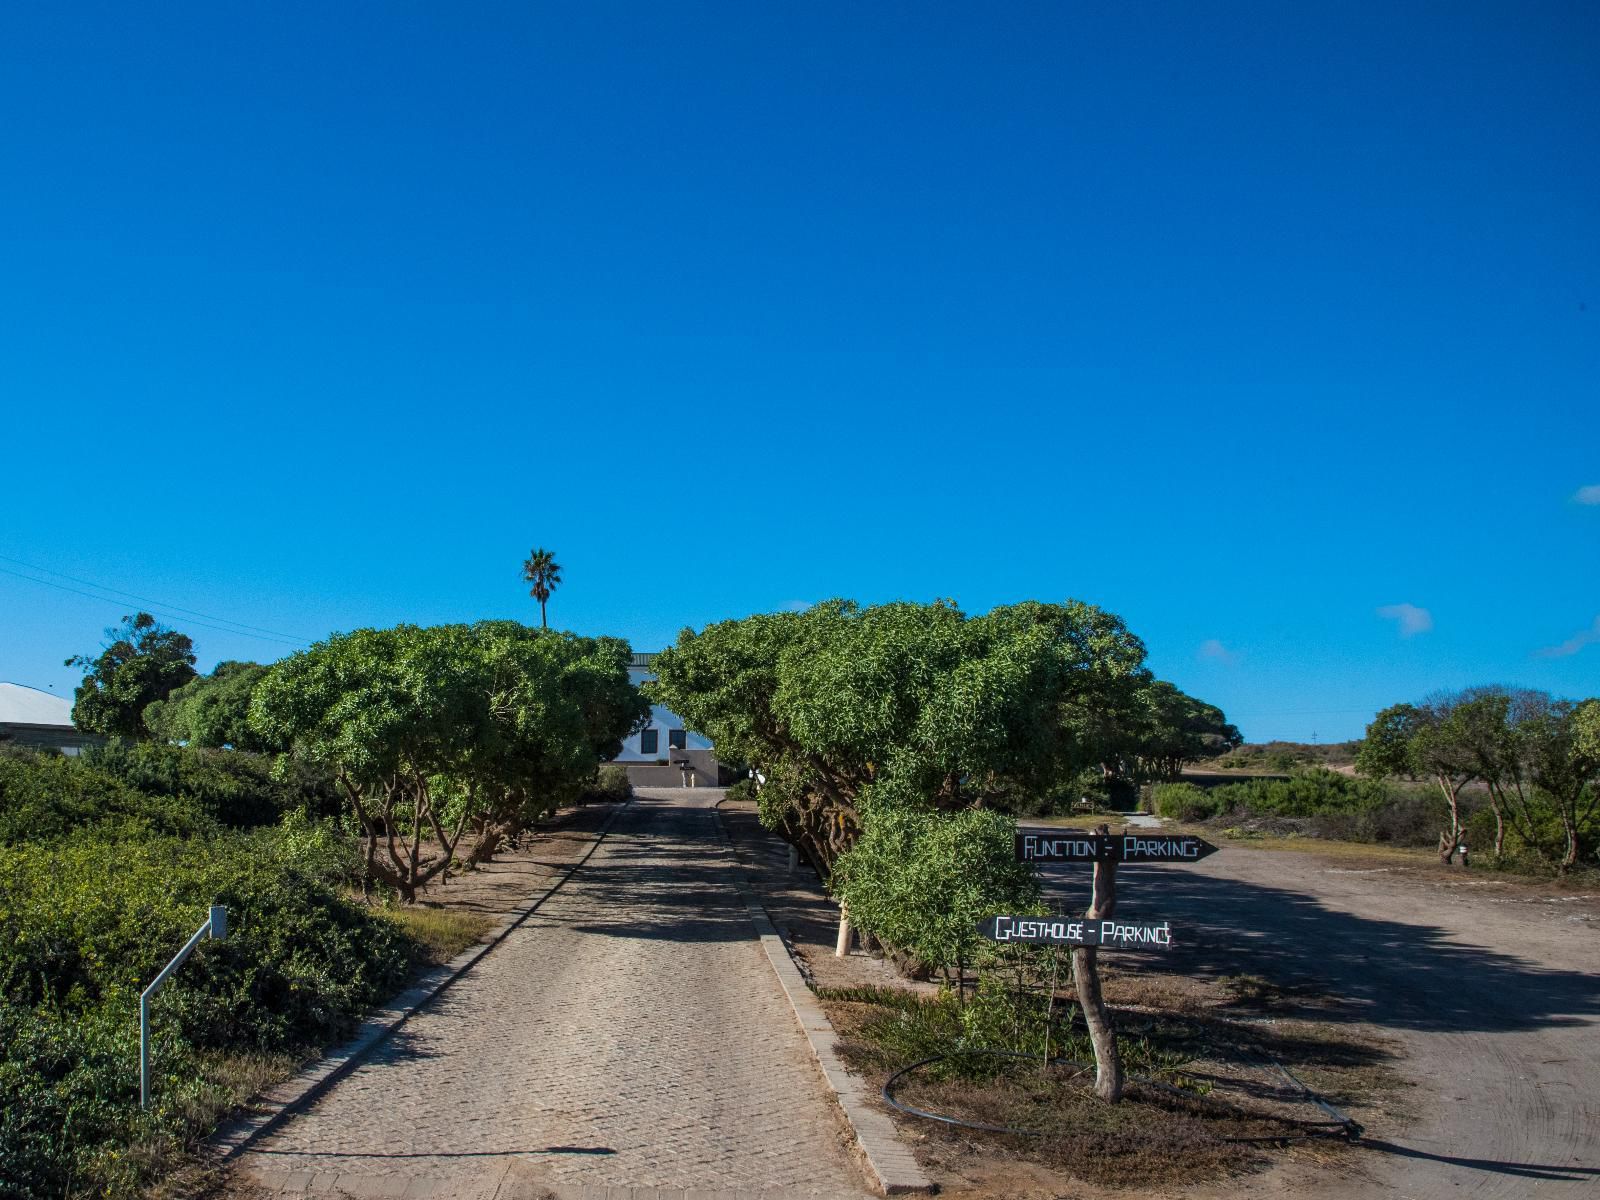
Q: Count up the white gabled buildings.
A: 1